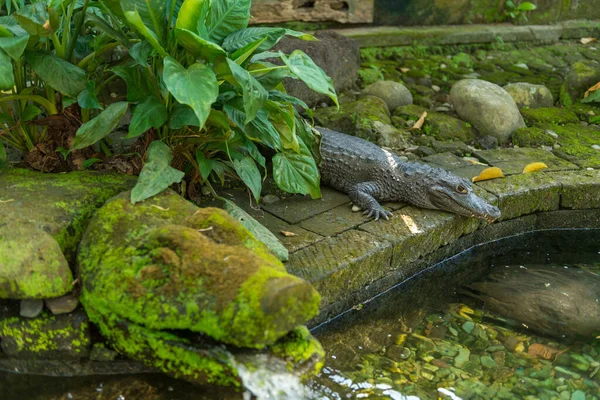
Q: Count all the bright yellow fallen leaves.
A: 2